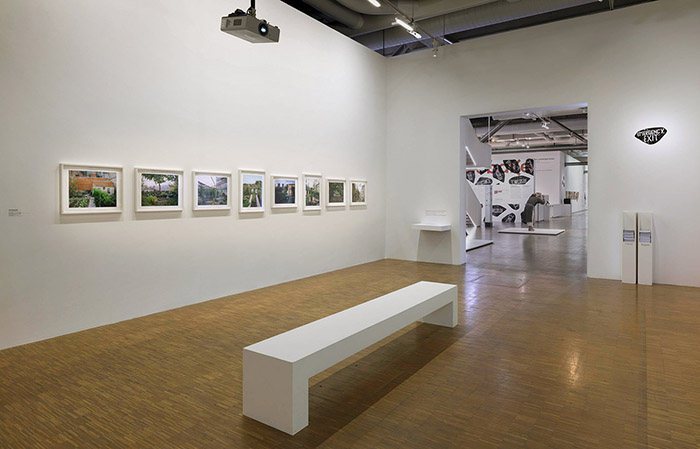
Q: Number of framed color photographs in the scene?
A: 8